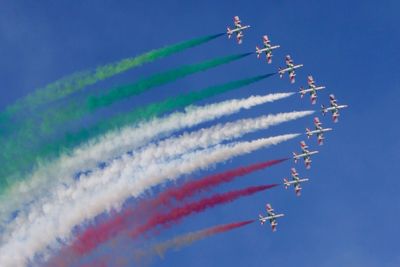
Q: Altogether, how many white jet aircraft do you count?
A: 9